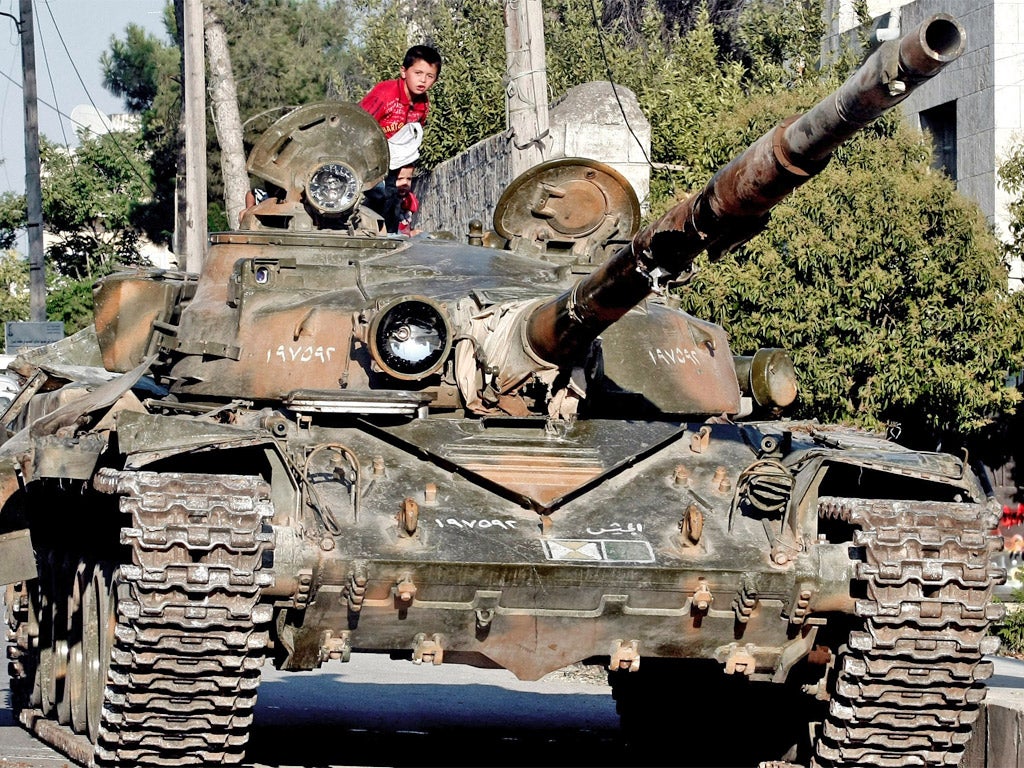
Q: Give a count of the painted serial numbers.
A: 3